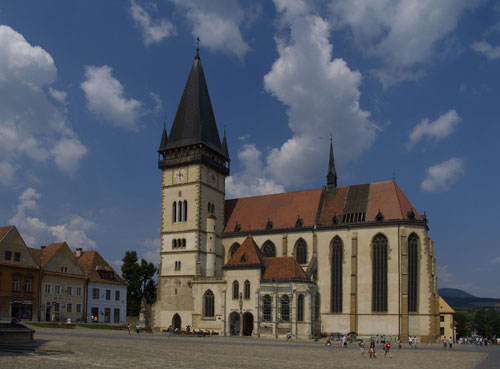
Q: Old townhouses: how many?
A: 3